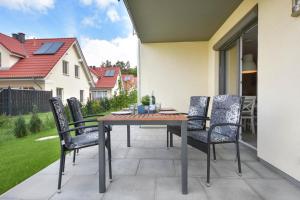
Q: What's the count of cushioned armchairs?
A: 4